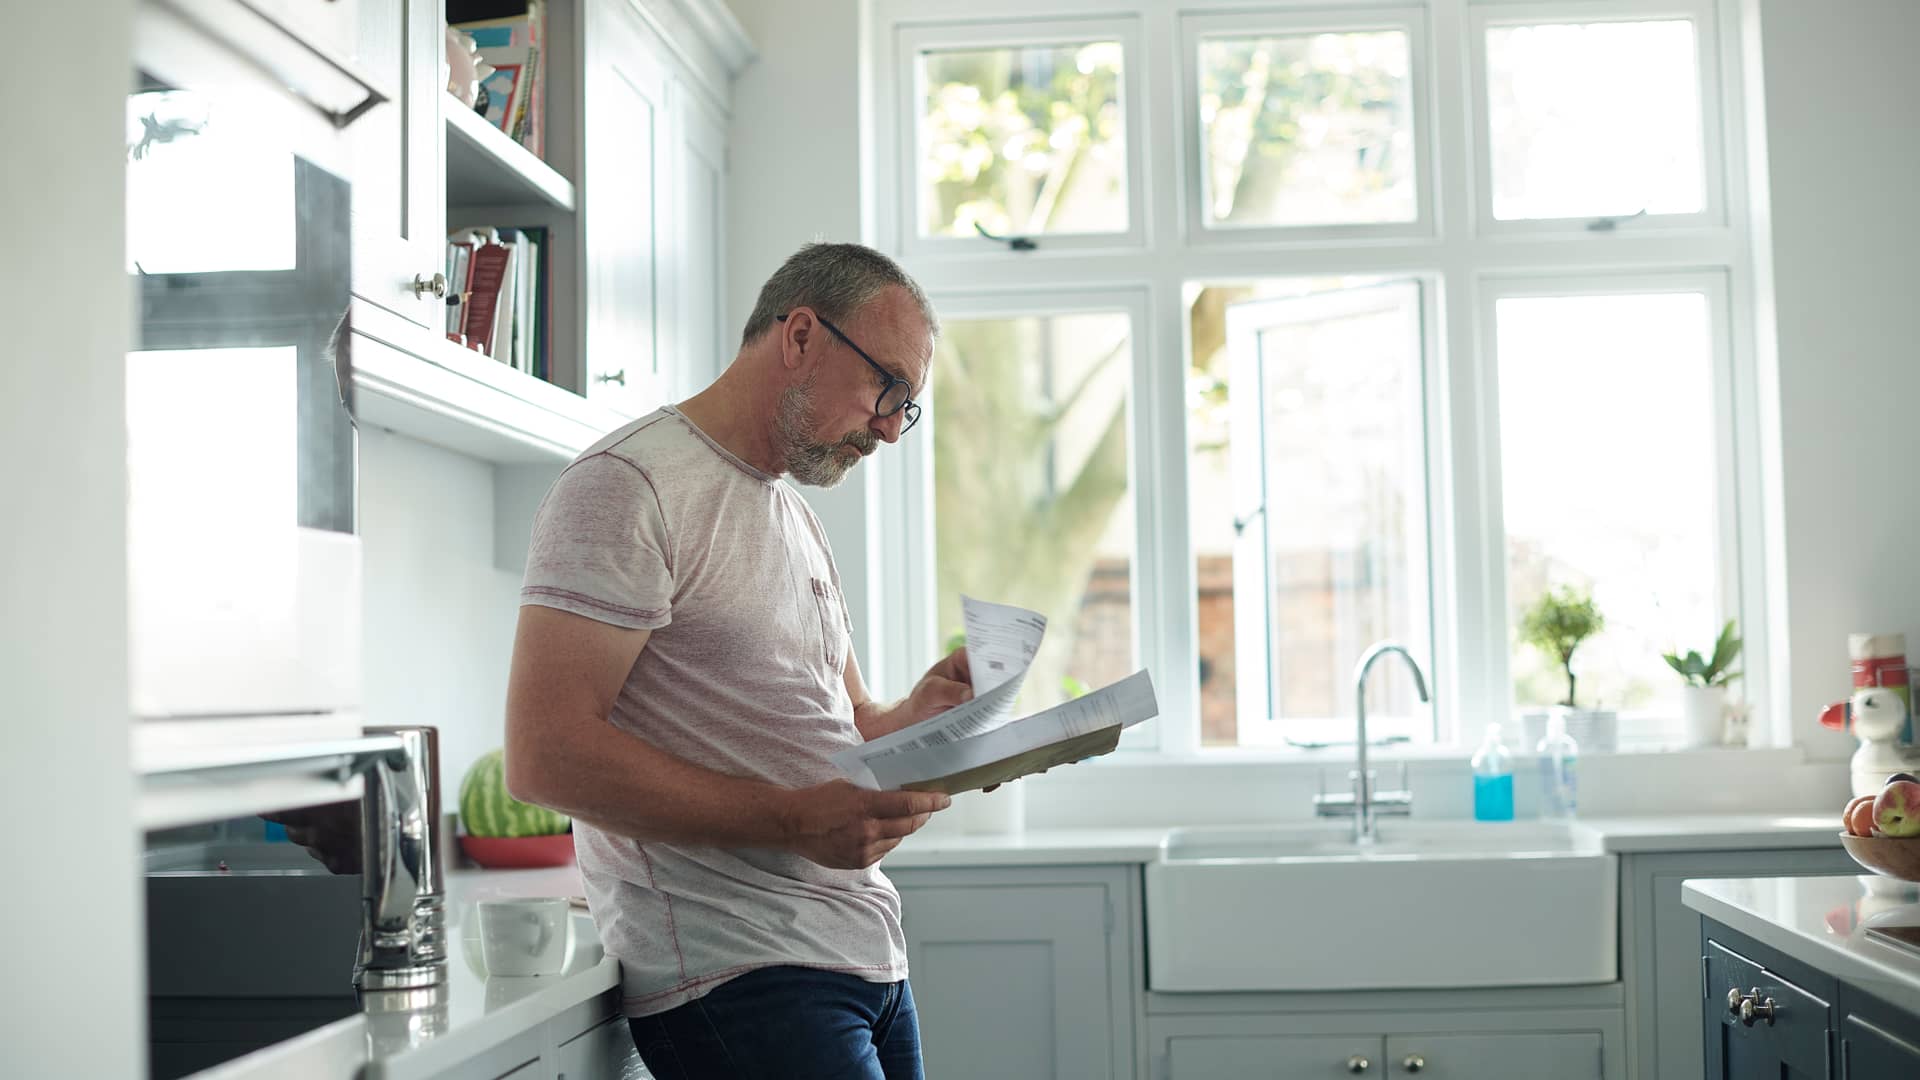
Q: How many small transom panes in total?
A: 3